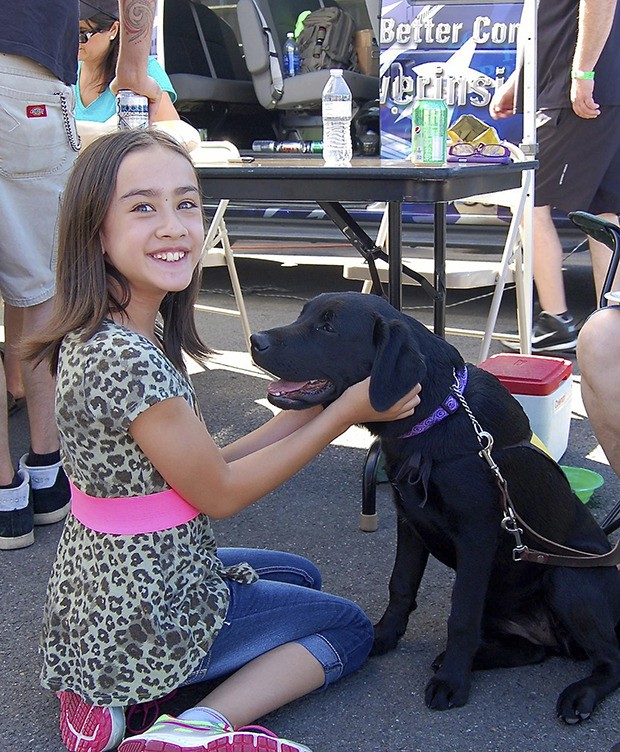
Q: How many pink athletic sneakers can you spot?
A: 2